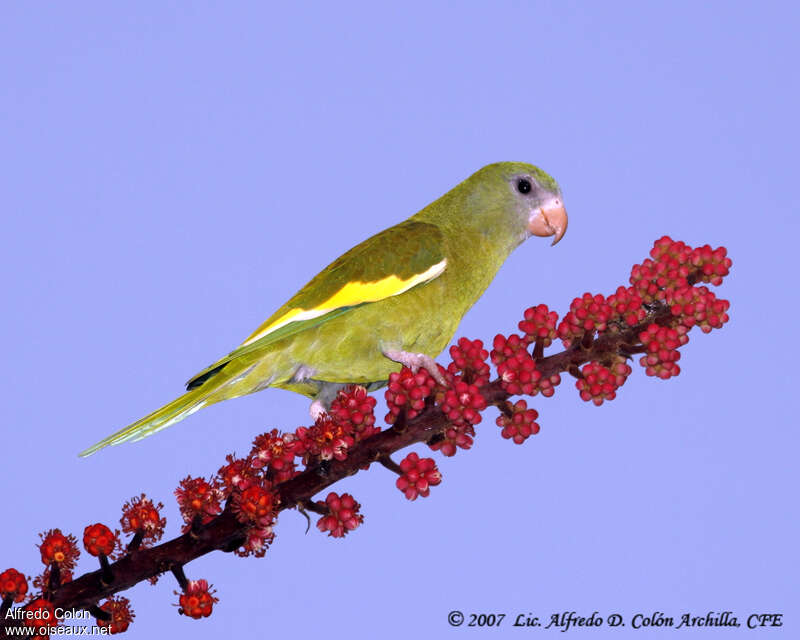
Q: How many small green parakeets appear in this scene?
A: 1